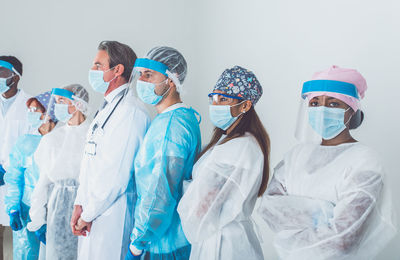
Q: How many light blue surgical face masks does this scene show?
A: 7